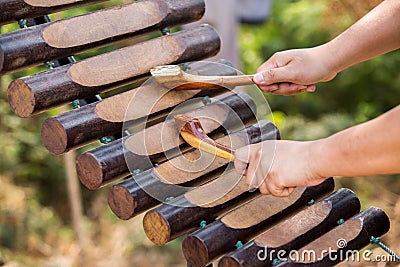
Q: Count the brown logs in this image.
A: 10